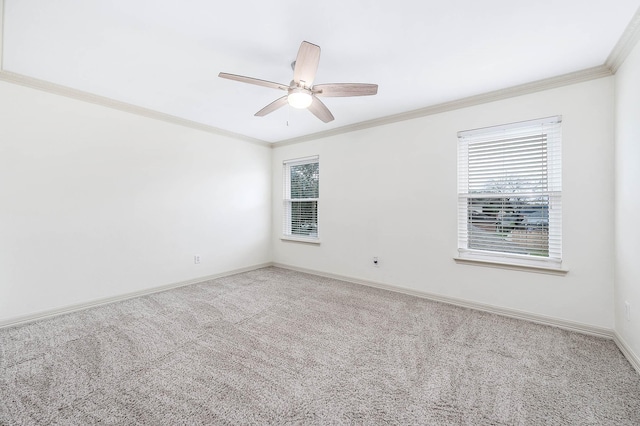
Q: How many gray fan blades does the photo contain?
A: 5